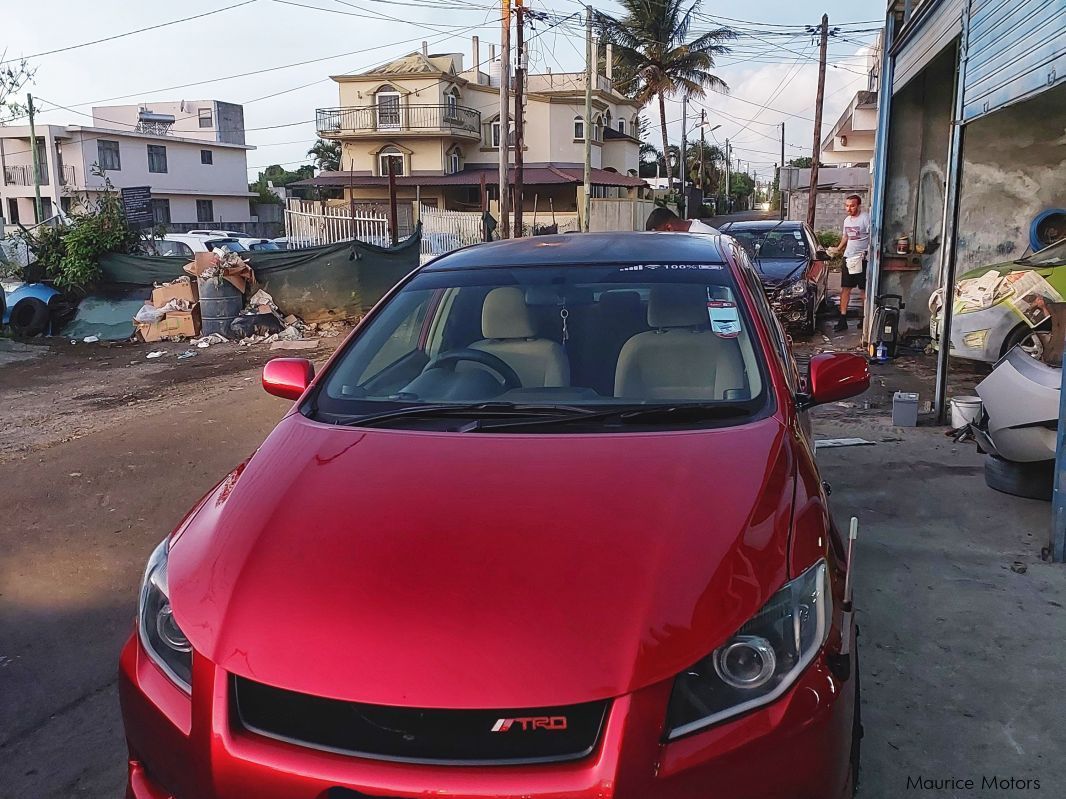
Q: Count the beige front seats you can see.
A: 2